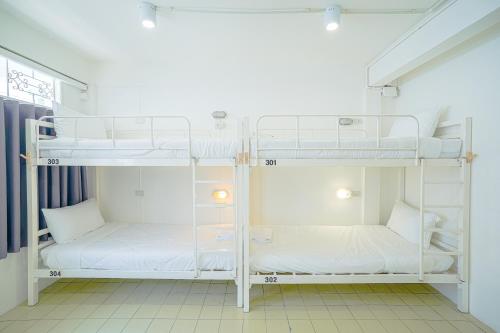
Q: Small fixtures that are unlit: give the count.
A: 2